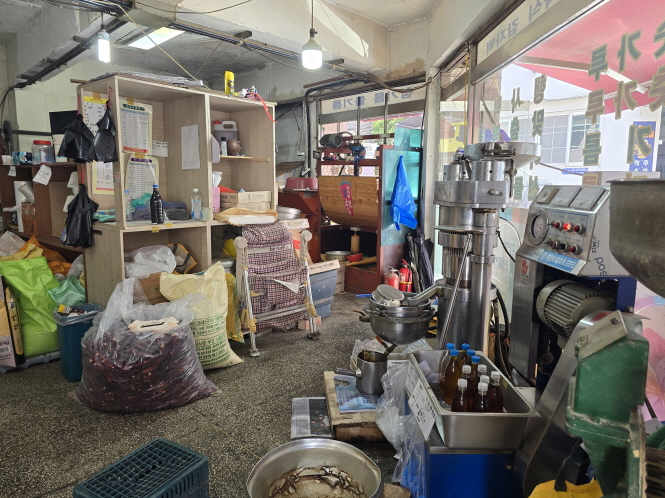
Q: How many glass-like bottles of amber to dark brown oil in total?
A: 11